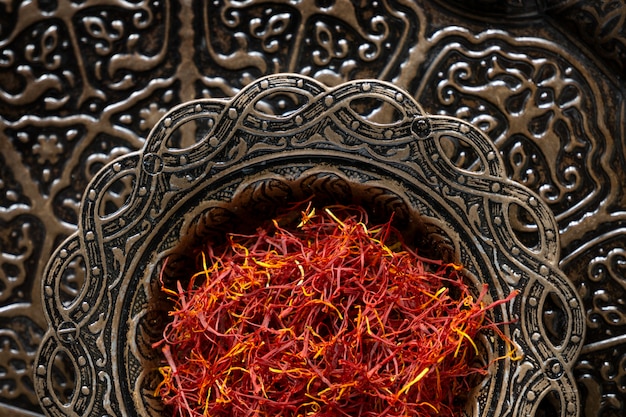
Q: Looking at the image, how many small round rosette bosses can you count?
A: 4